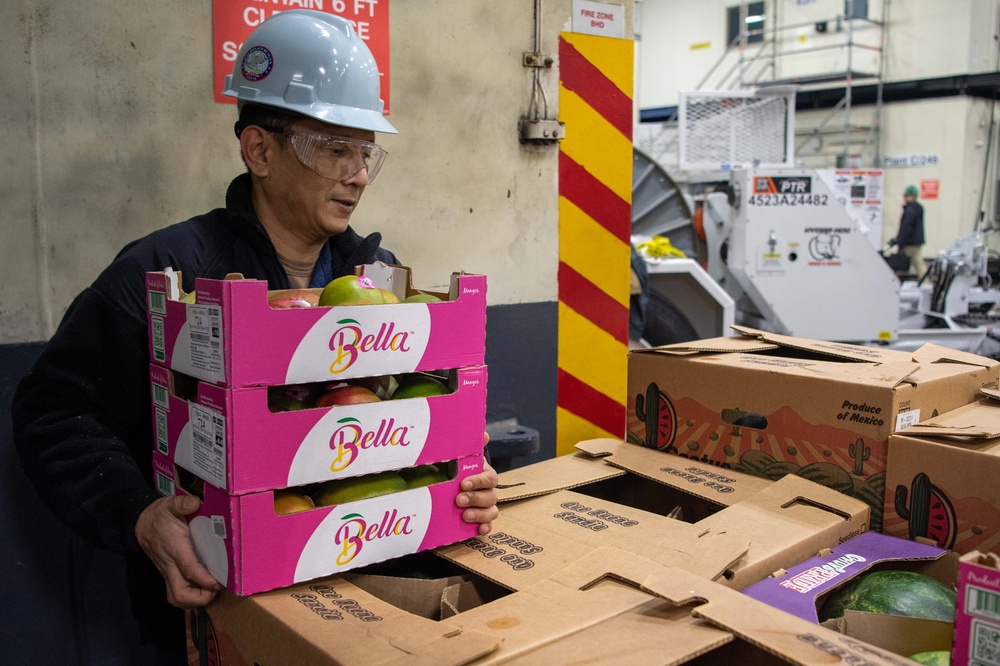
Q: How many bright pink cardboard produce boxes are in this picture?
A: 4